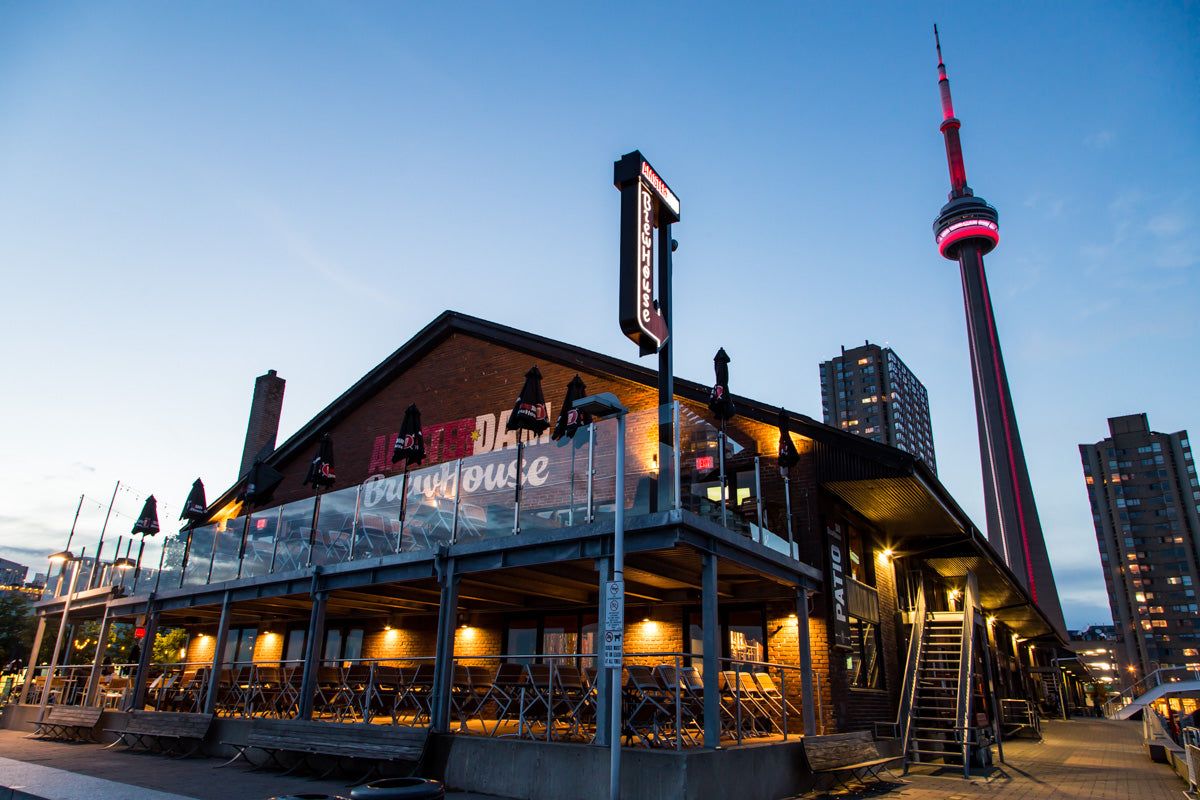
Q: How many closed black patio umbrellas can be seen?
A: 9